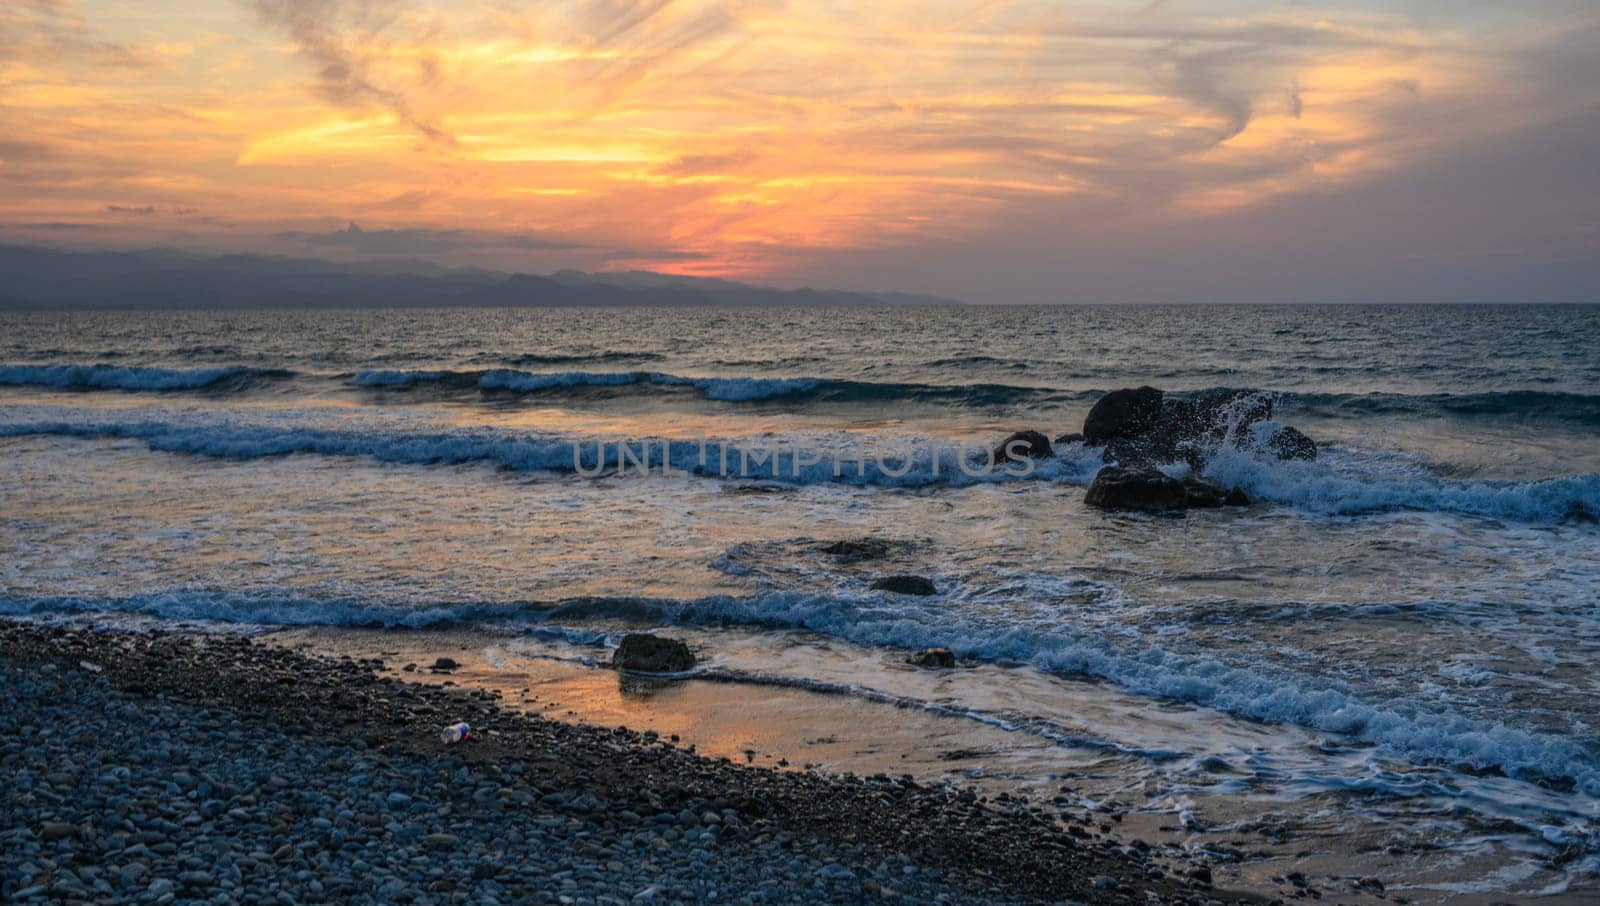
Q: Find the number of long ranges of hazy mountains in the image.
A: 1